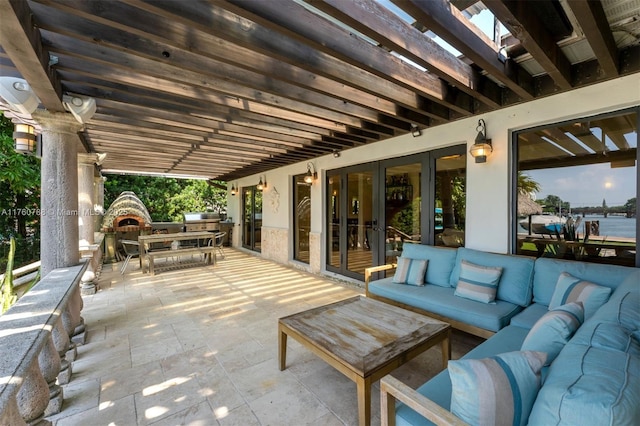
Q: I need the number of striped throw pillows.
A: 5